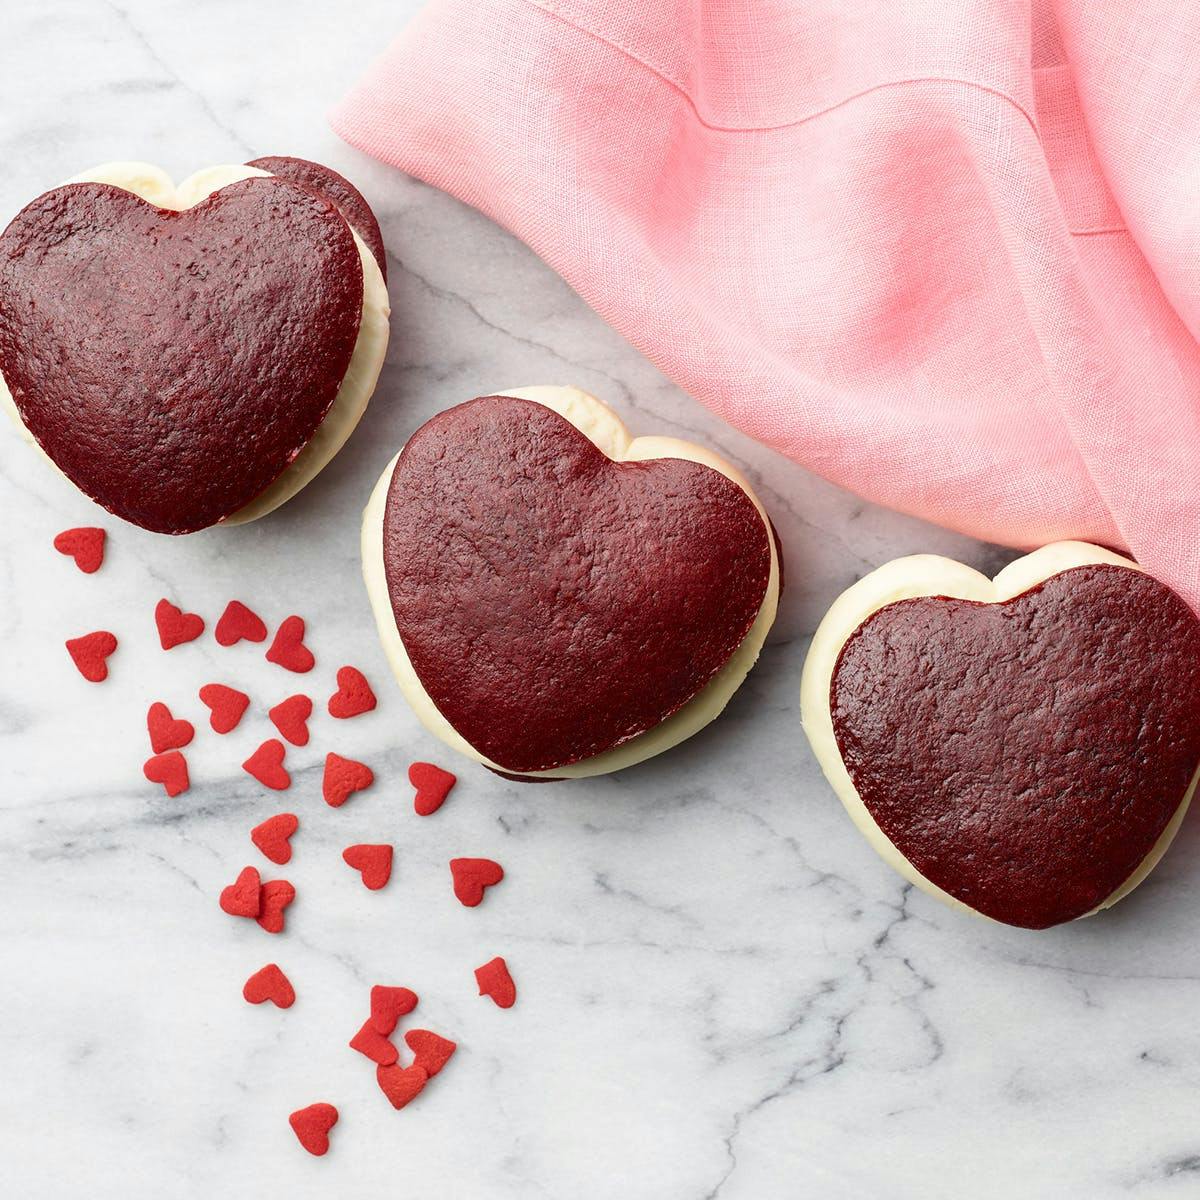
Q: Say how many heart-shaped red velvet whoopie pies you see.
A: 3